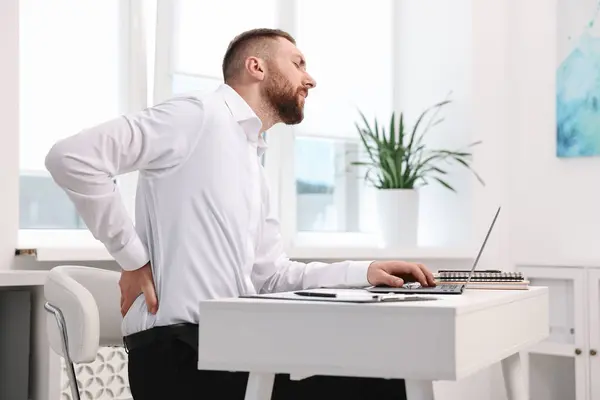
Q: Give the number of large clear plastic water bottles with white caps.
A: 0